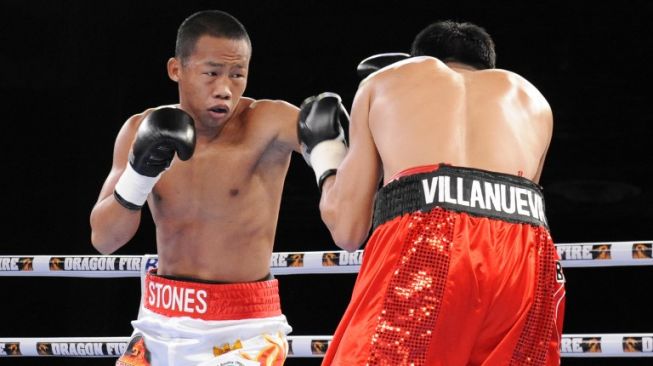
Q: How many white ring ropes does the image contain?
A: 2